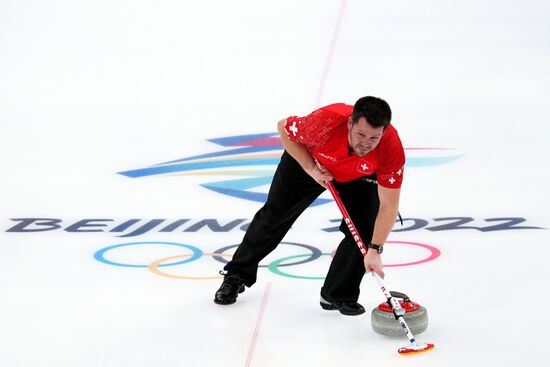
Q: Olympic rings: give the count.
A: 5